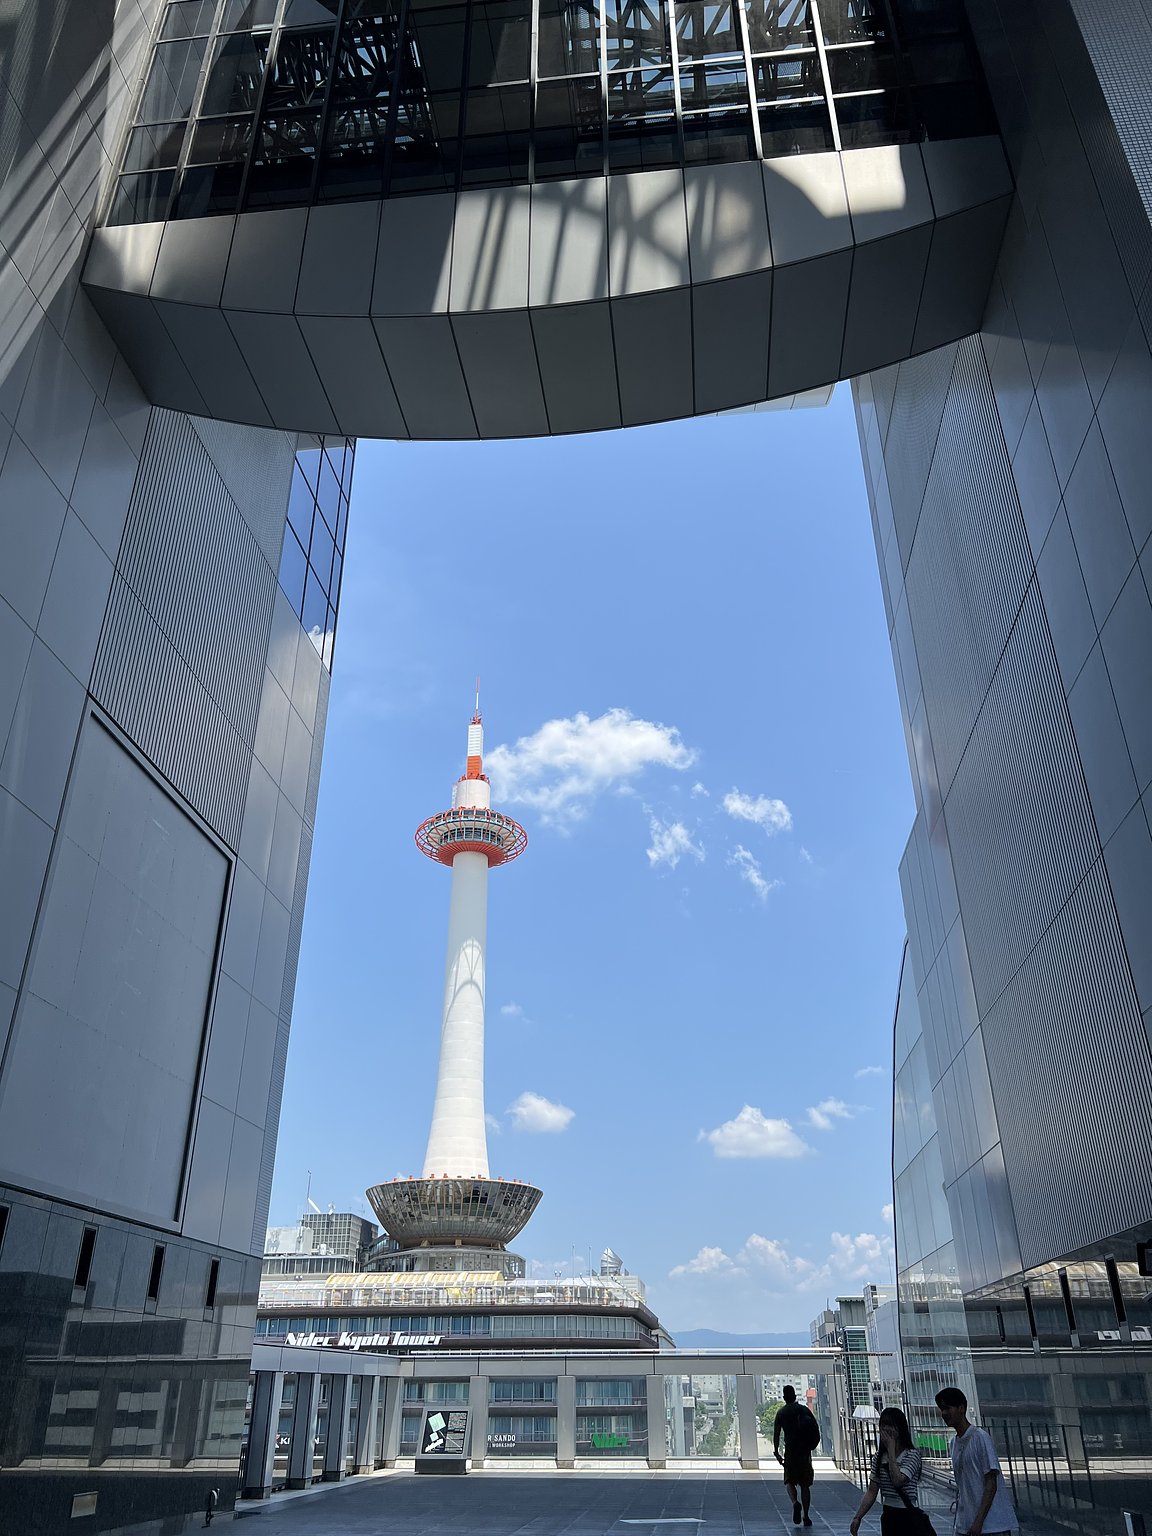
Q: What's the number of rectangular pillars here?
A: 10